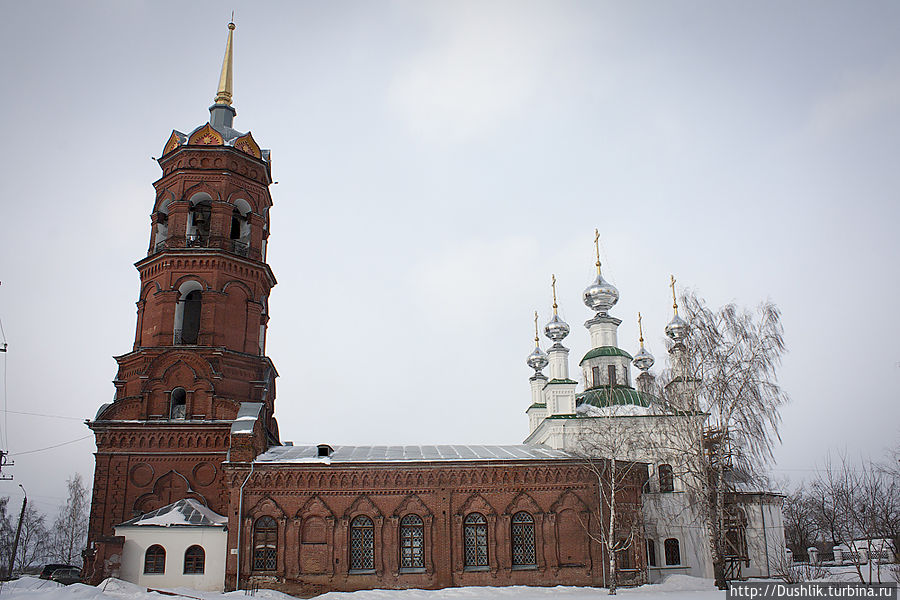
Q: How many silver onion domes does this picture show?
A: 5